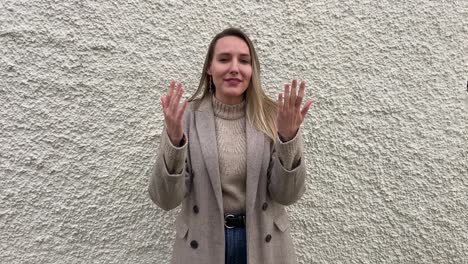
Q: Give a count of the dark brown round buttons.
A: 4